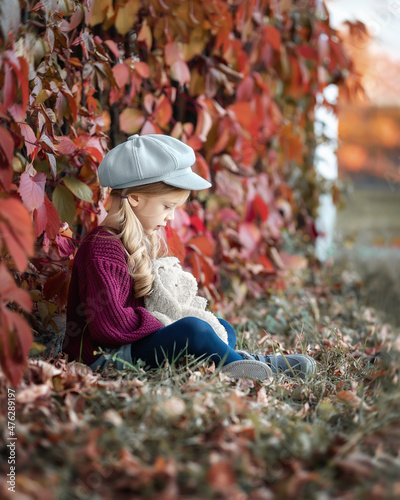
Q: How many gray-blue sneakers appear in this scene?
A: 2